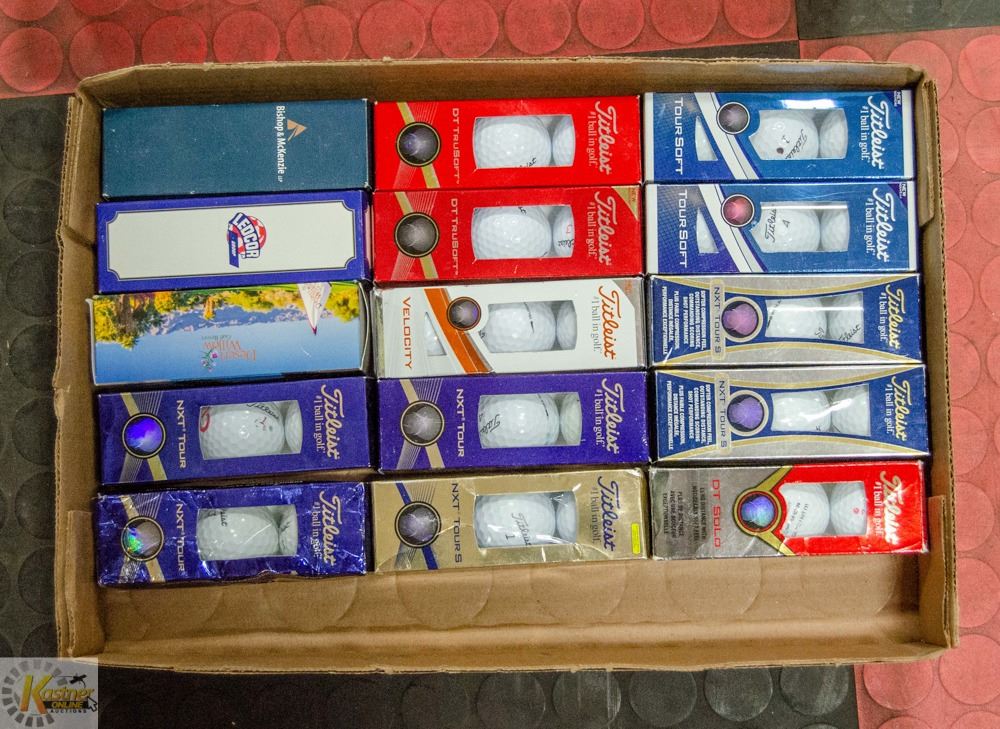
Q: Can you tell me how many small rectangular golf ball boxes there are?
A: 15